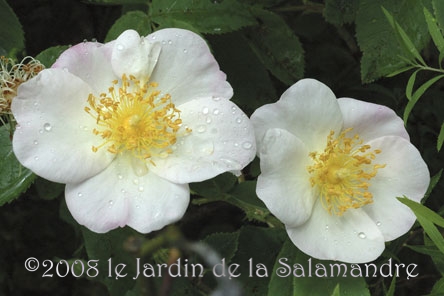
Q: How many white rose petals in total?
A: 11